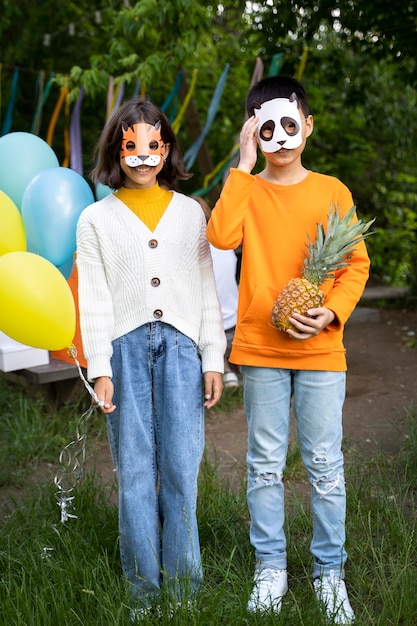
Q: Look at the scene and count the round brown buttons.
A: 3